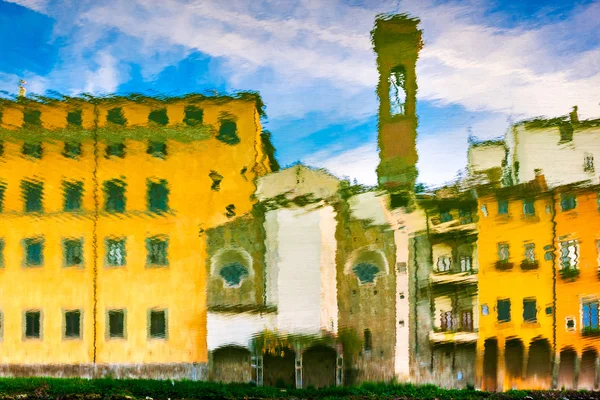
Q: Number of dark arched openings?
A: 8